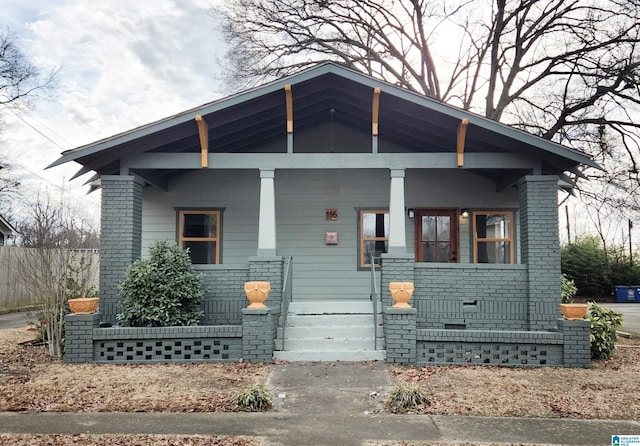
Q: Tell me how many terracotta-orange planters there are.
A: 4